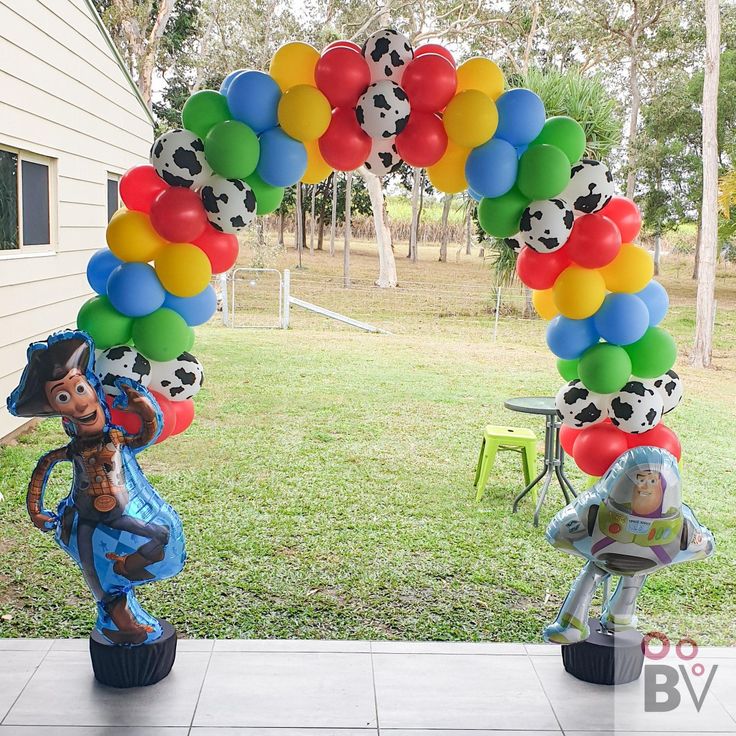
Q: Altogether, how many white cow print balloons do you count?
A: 13